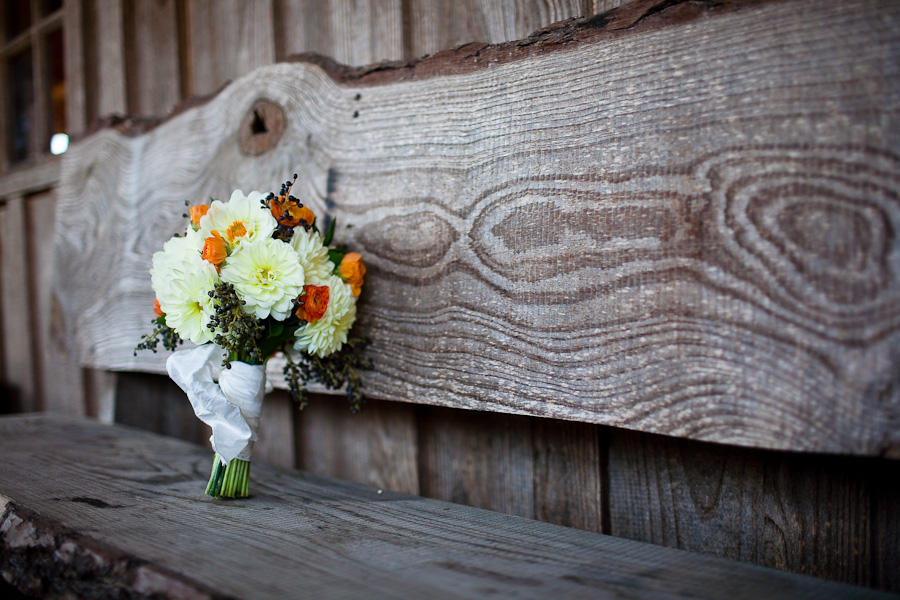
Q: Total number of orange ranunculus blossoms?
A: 6